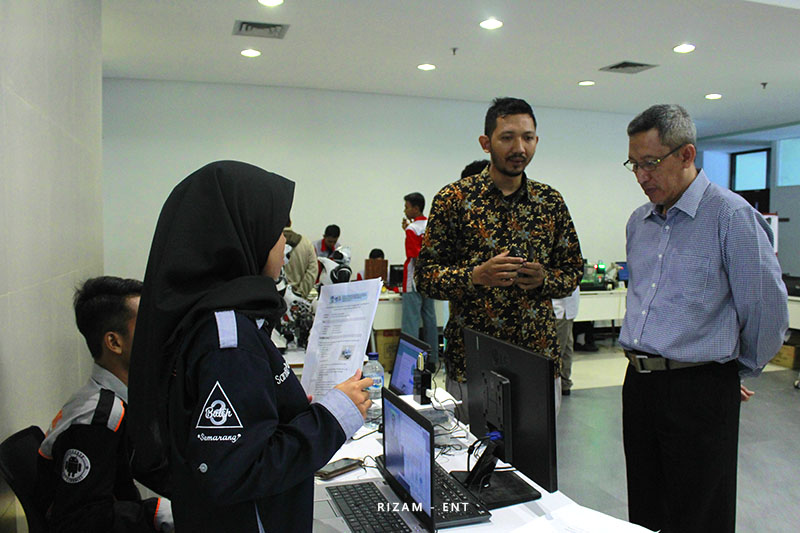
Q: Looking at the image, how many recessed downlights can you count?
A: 7